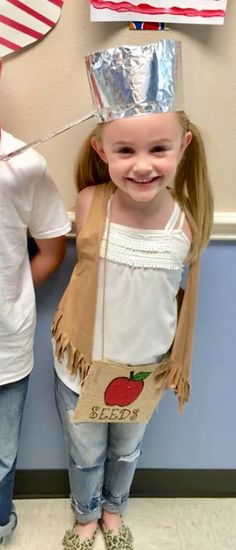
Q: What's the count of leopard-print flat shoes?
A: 2